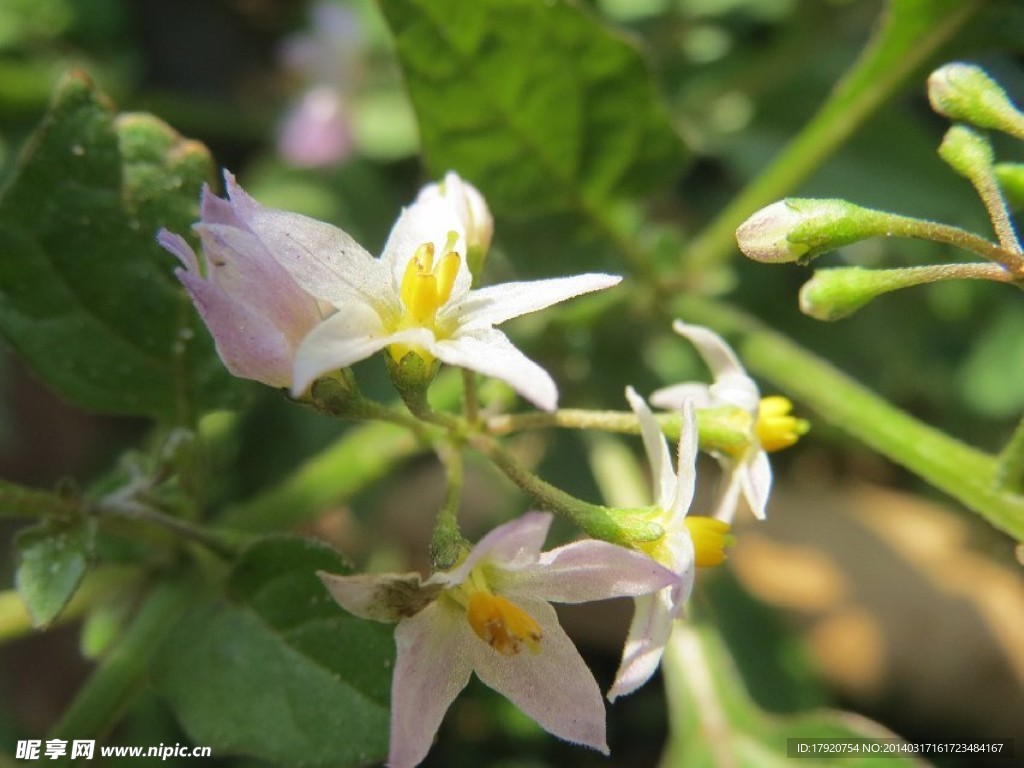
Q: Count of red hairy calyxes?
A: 0